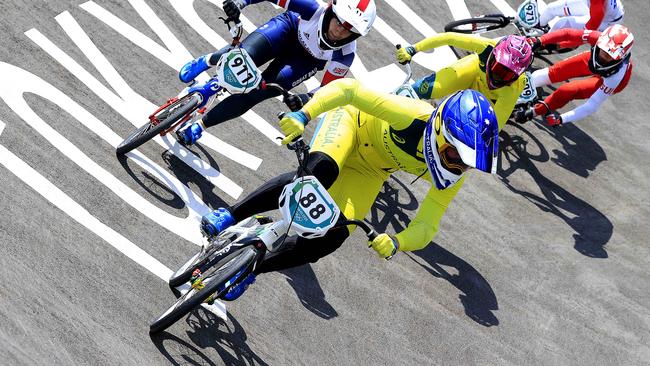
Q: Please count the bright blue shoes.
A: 4